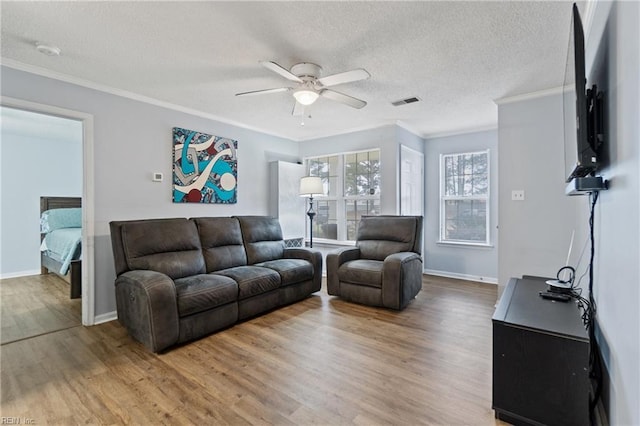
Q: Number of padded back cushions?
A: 4